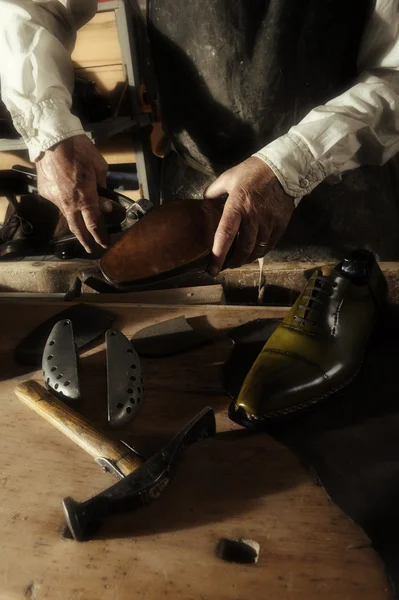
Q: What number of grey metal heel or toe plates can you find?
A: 2